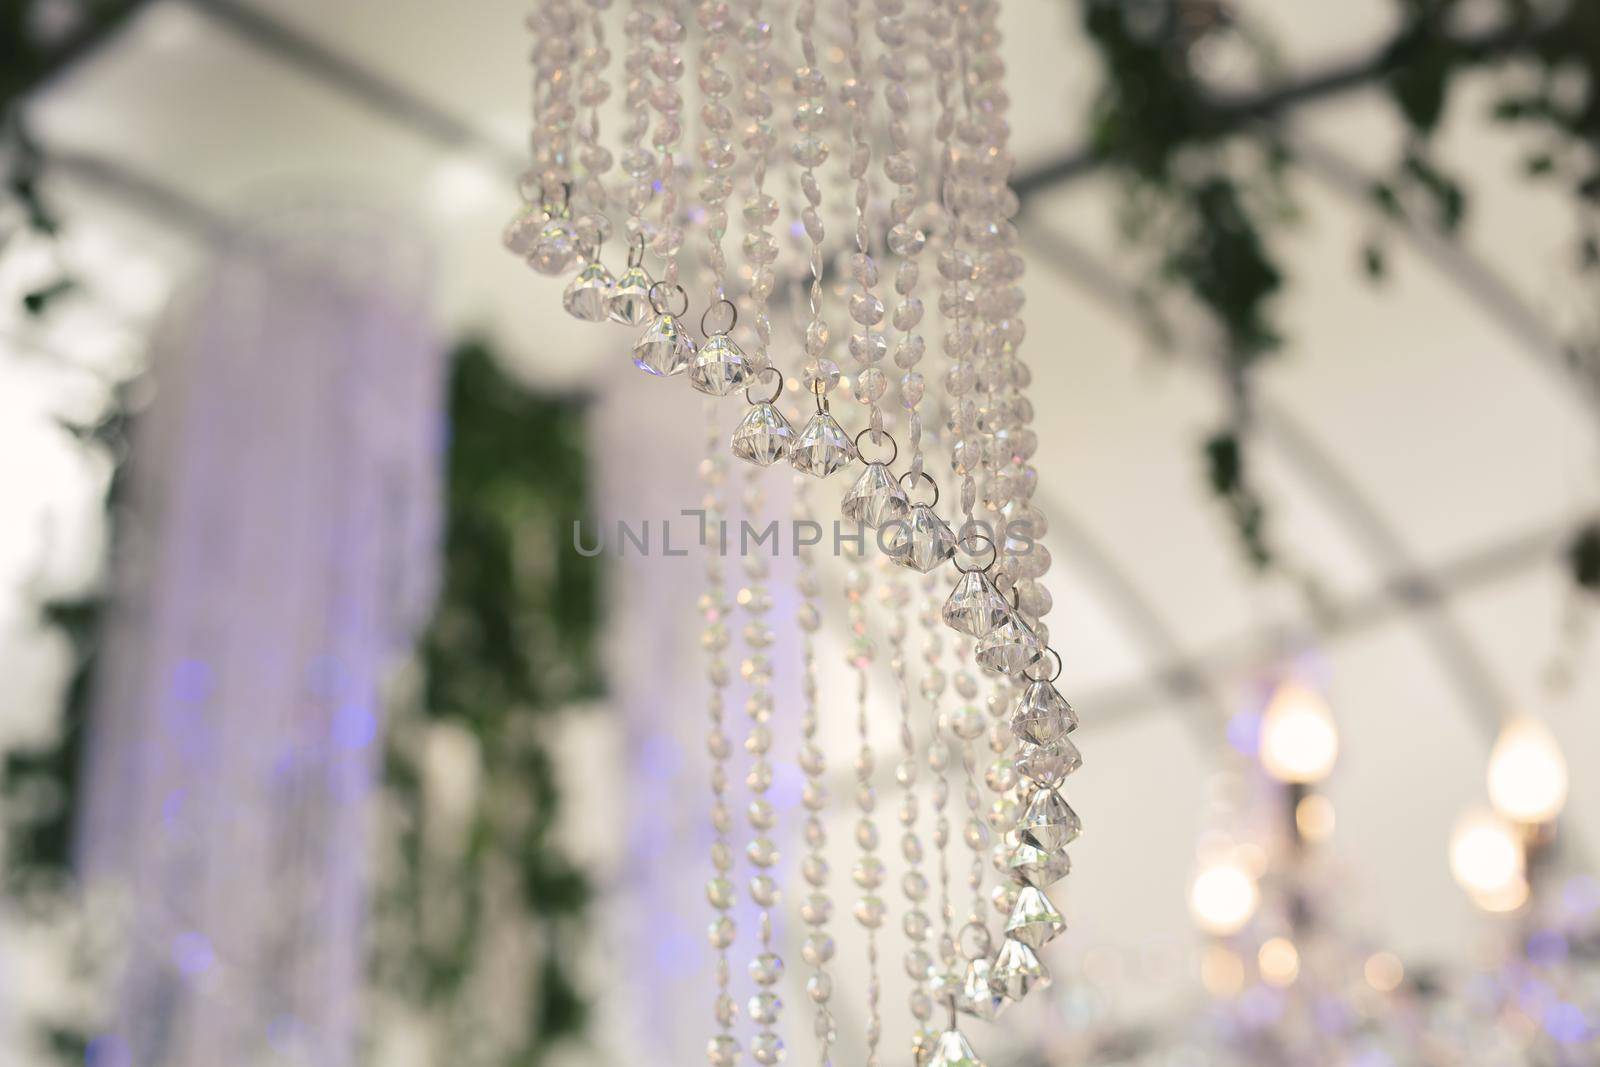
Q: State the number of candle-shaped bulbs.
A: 4